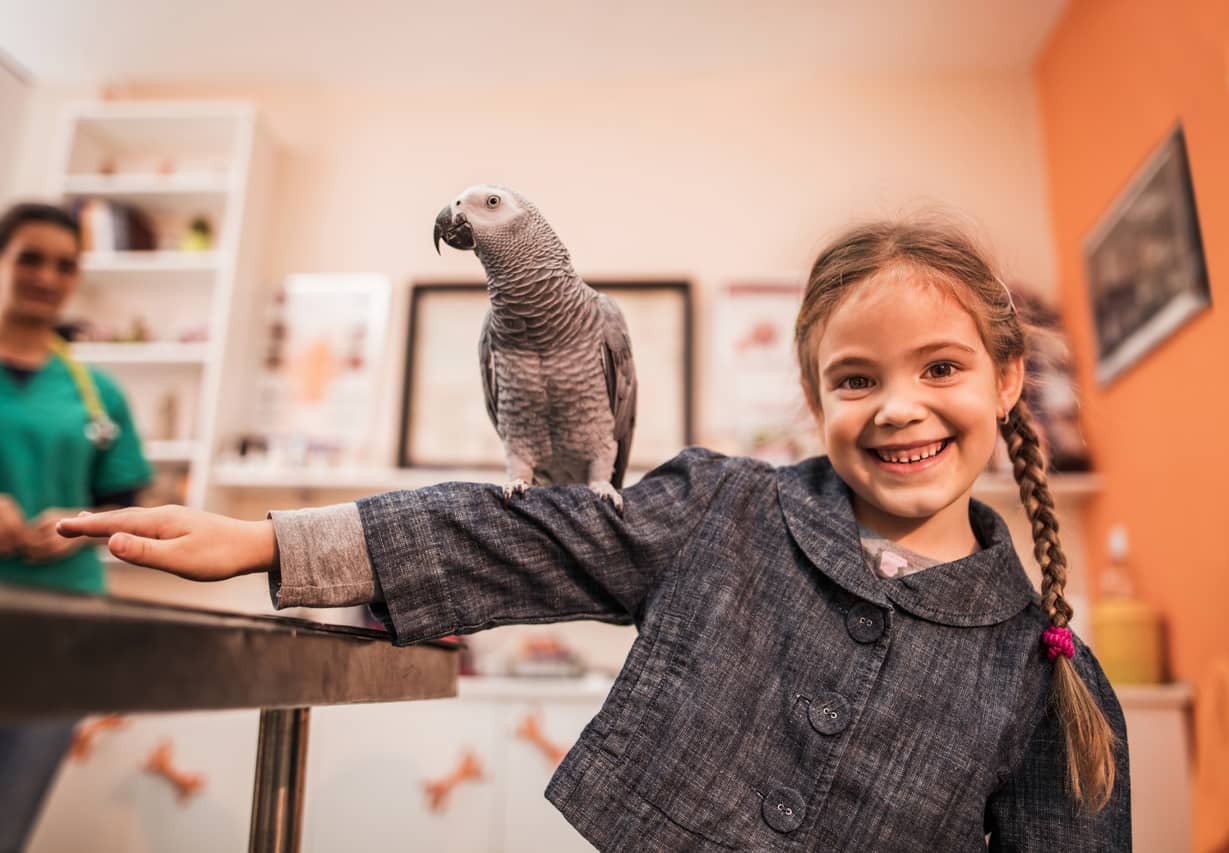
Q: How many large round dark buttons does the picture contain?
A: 3